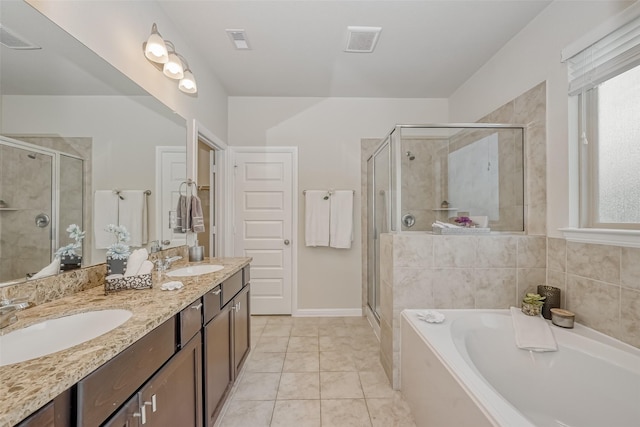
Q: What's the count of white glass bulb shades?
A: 3